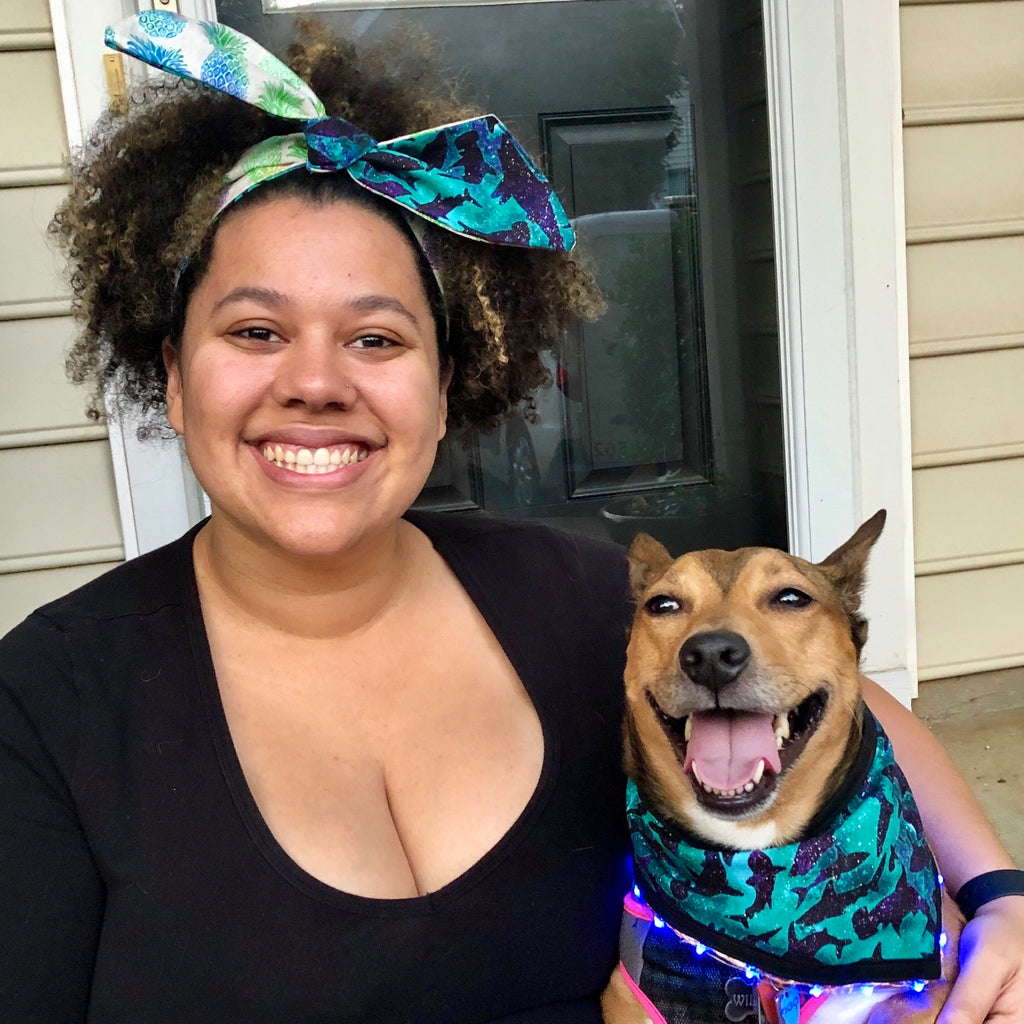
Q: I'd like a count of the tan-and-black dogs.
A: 1